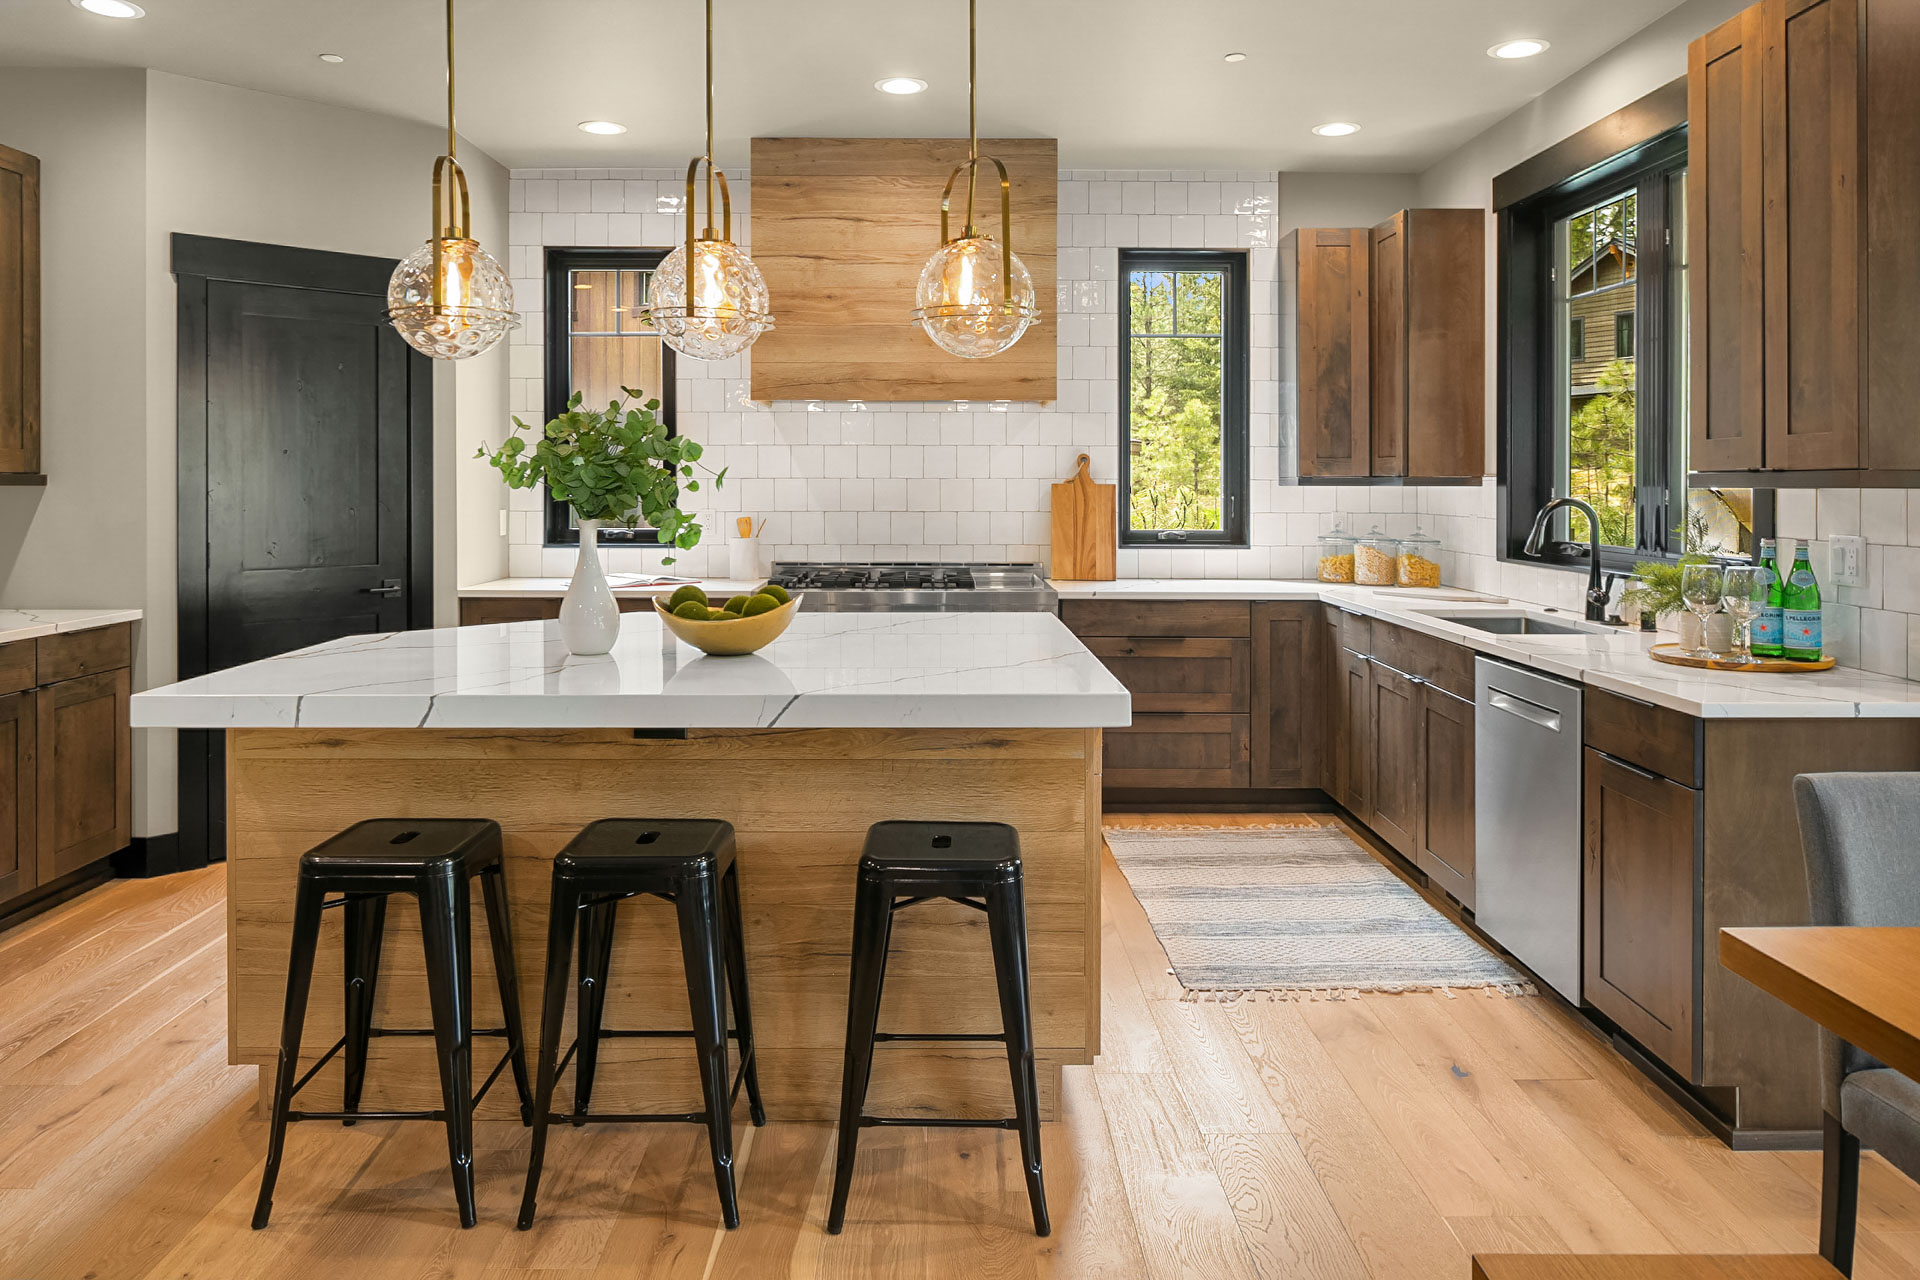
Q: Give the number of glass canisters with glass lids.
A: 3